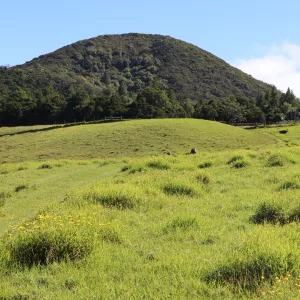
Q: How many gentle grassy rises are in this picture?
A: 1